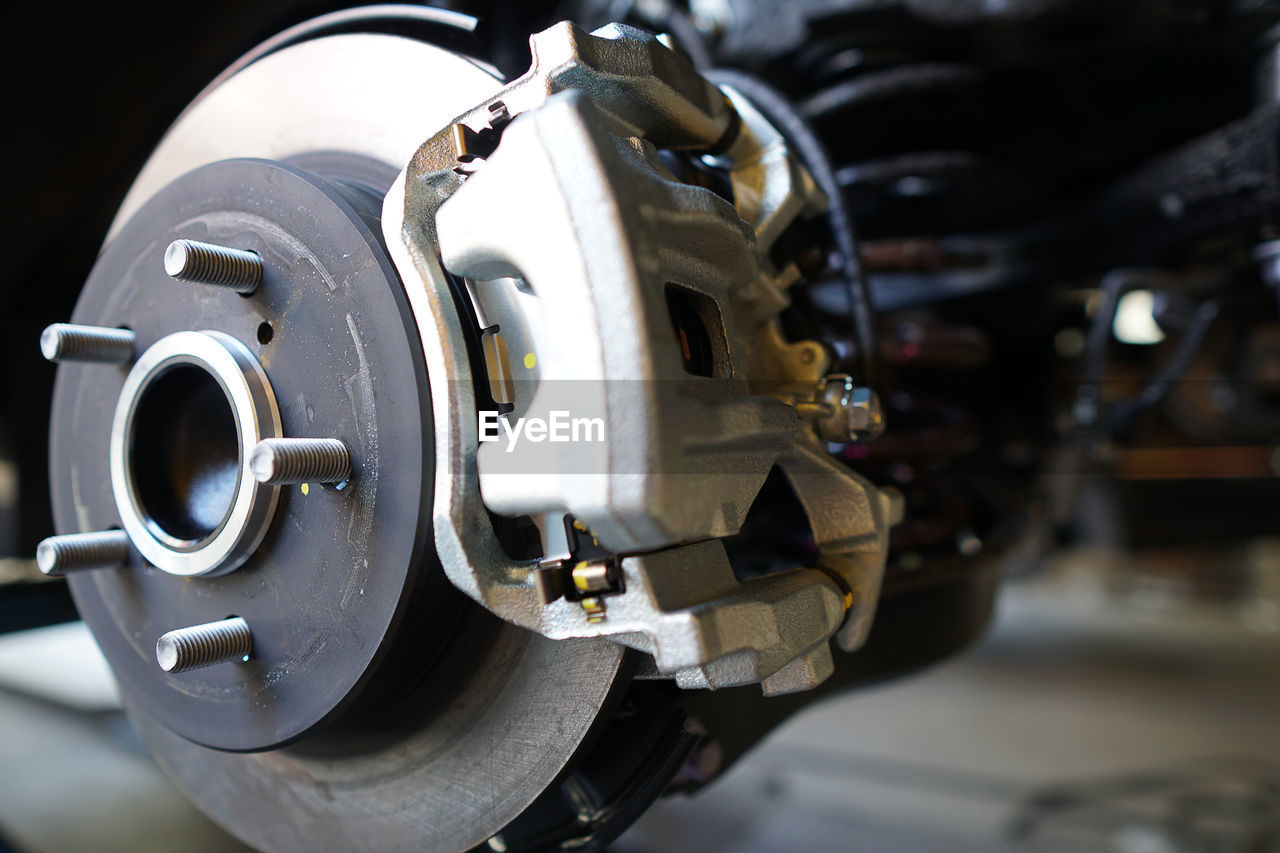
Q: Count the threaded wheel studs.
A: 5